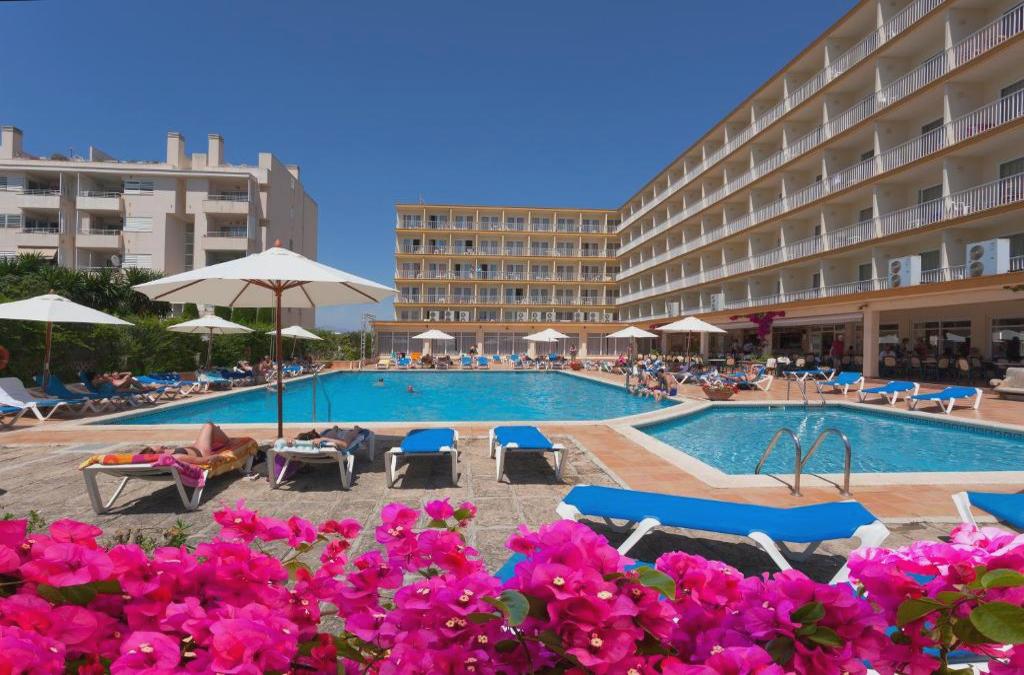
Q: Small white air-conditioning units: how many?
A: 13